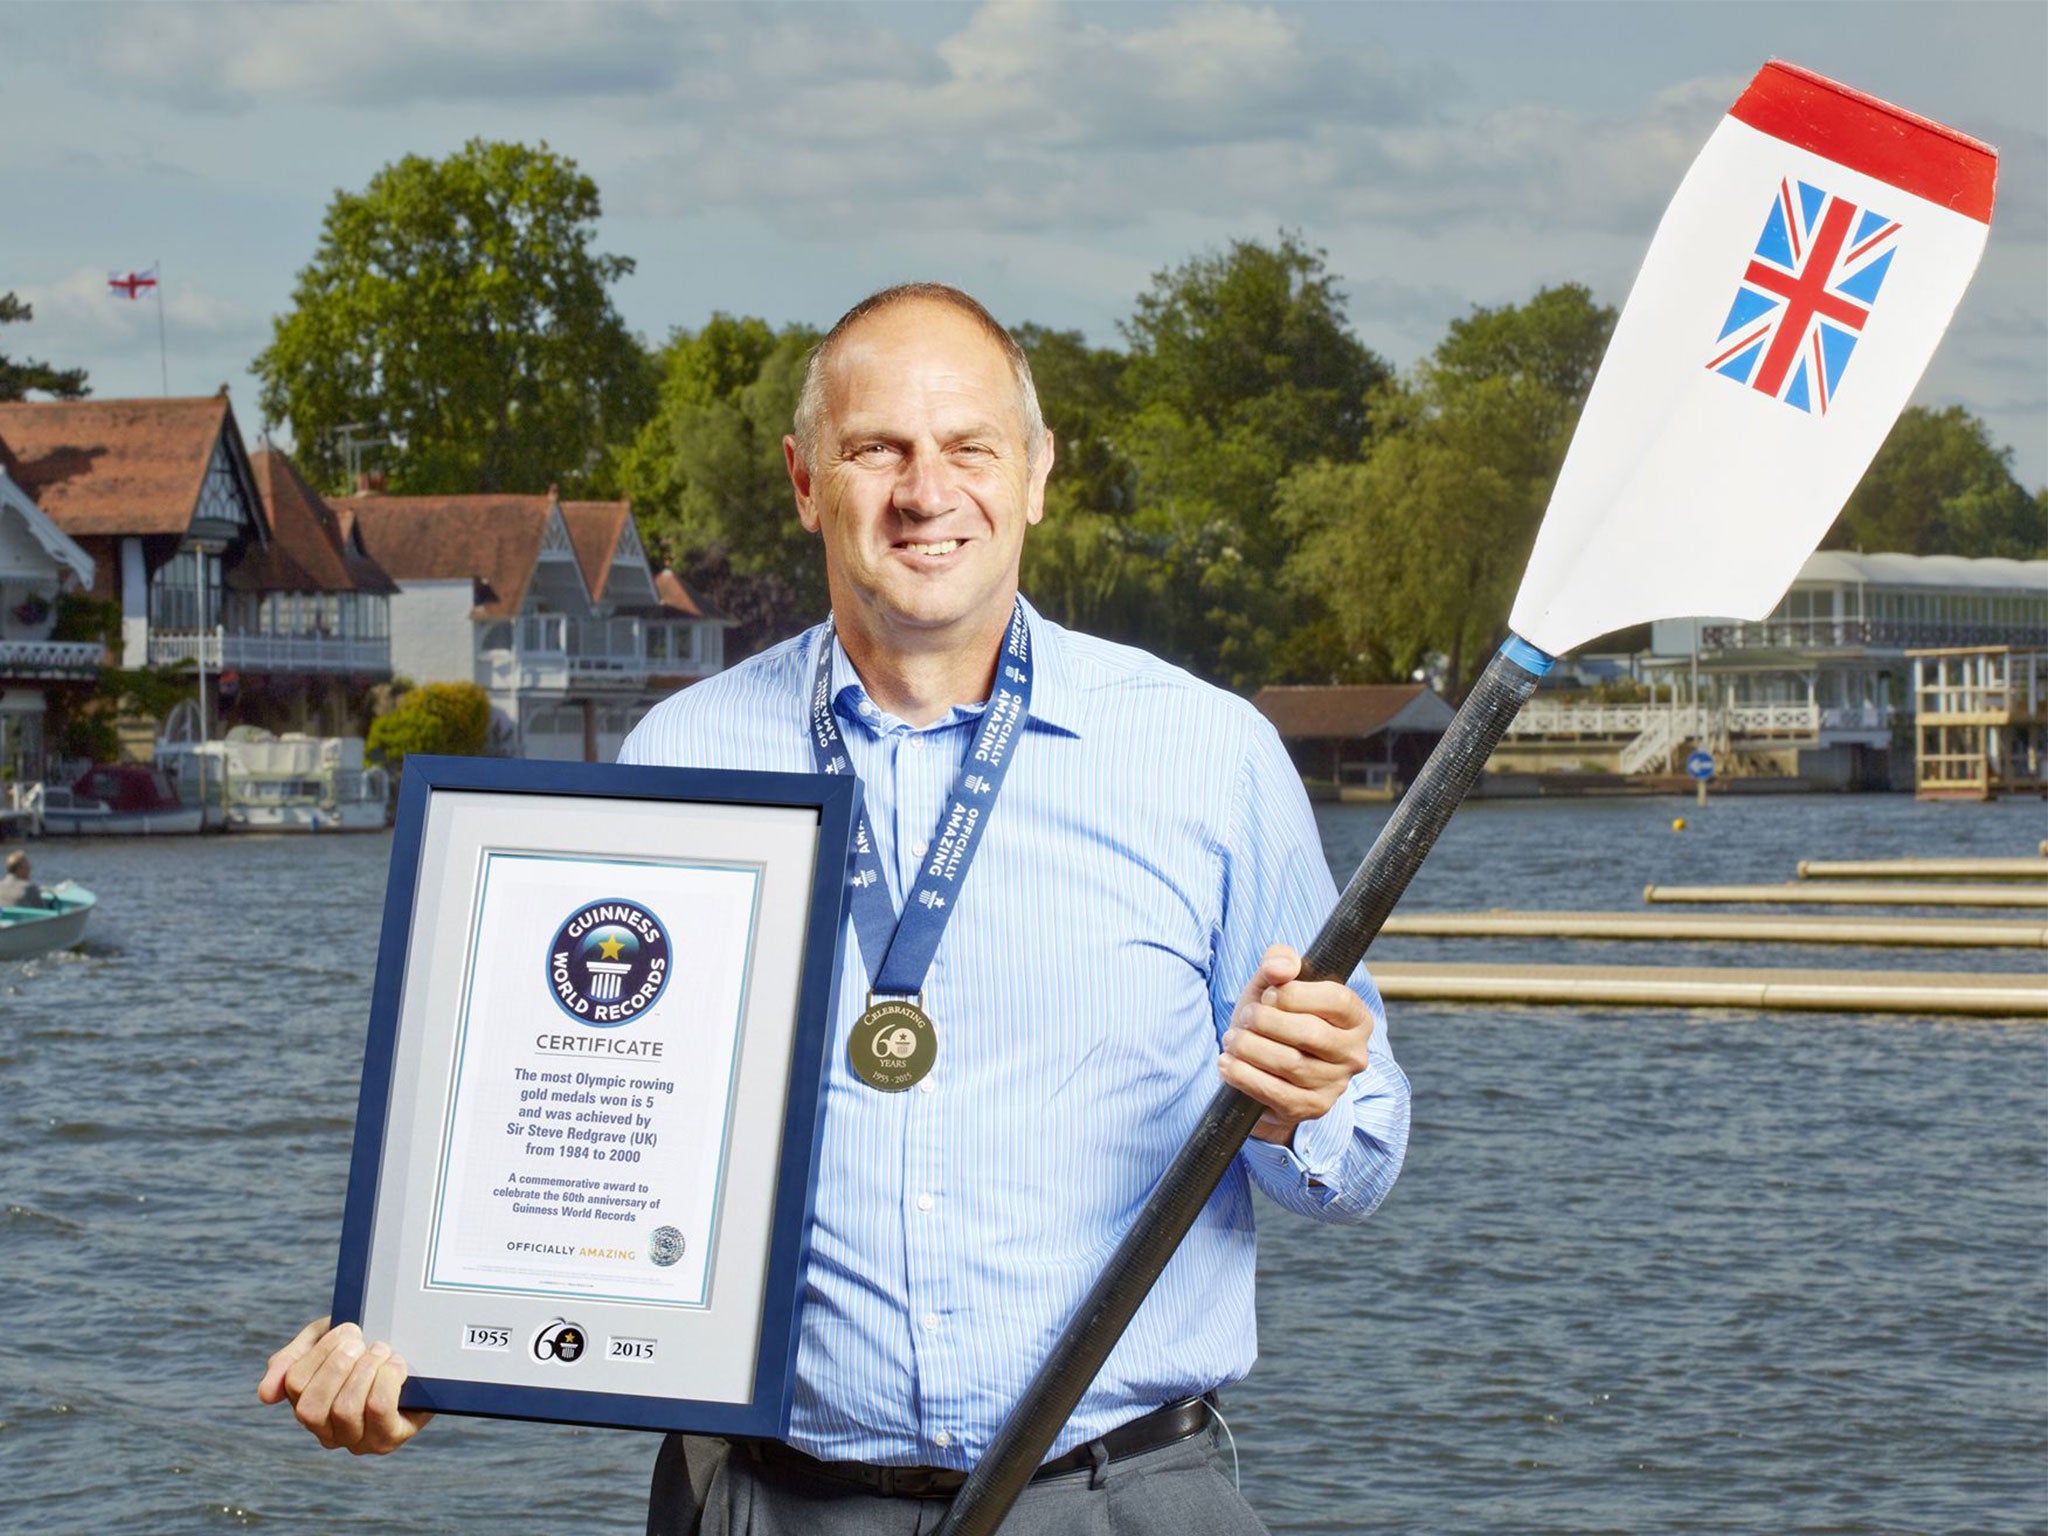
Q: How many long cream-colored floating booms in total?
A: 4